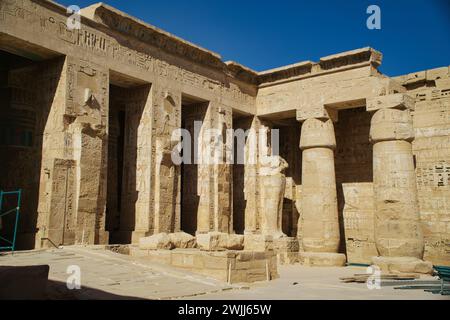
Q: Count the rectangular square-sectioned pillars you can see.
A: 4